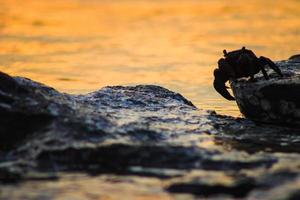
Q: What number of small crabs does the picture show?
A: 1